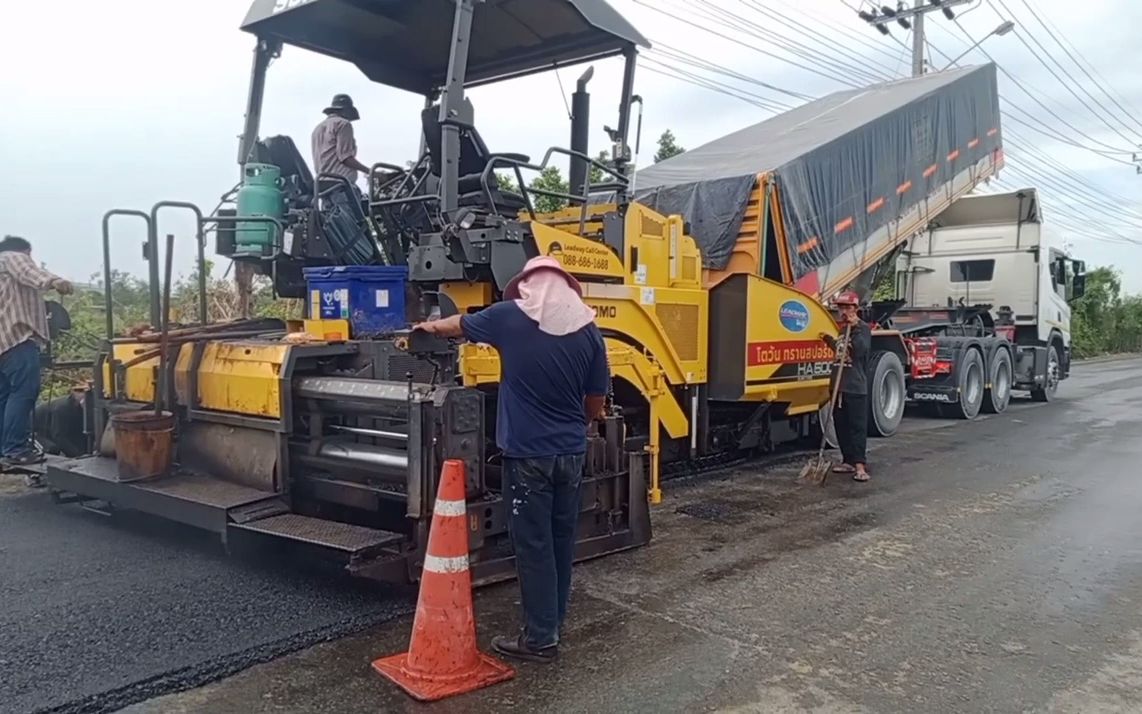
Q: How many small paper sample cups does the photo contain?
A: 0